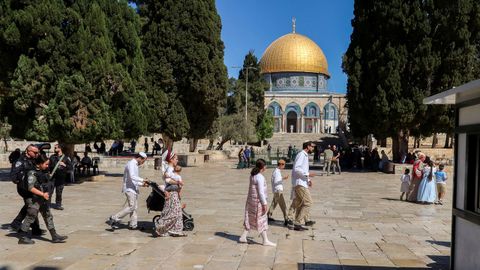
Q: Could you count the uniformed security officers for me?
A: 3